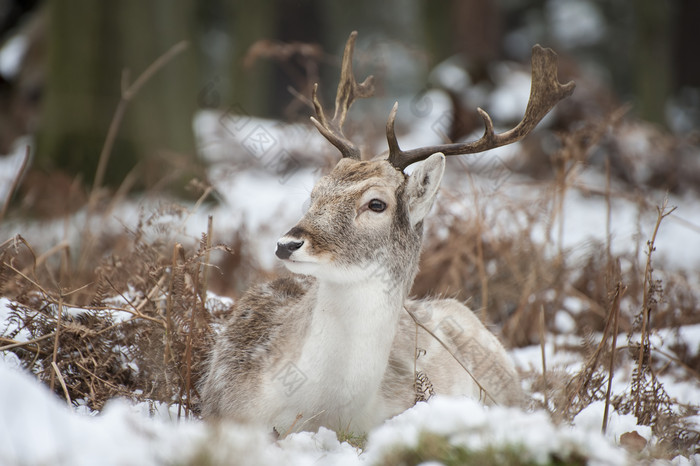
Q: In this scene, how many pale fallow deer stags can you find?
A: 1